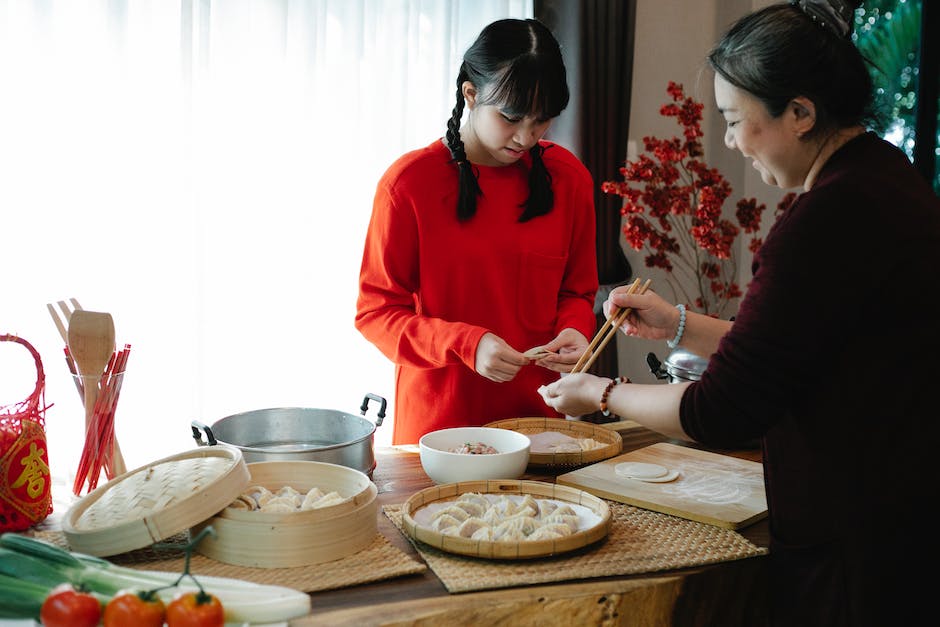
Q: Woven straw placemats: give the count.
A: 2